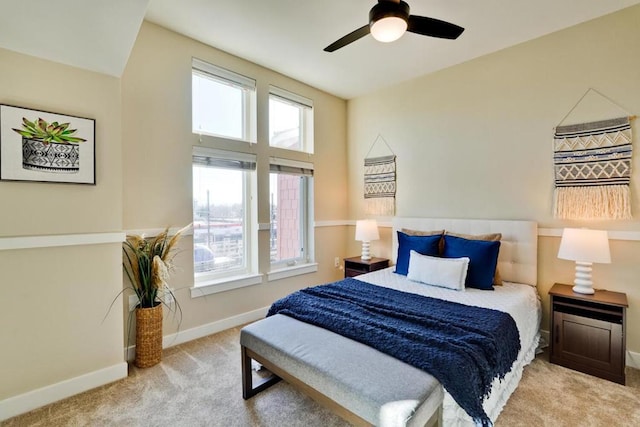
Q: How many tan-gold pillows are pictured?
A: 2